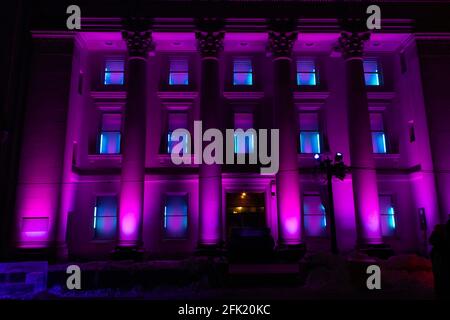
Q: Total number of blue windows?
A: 14